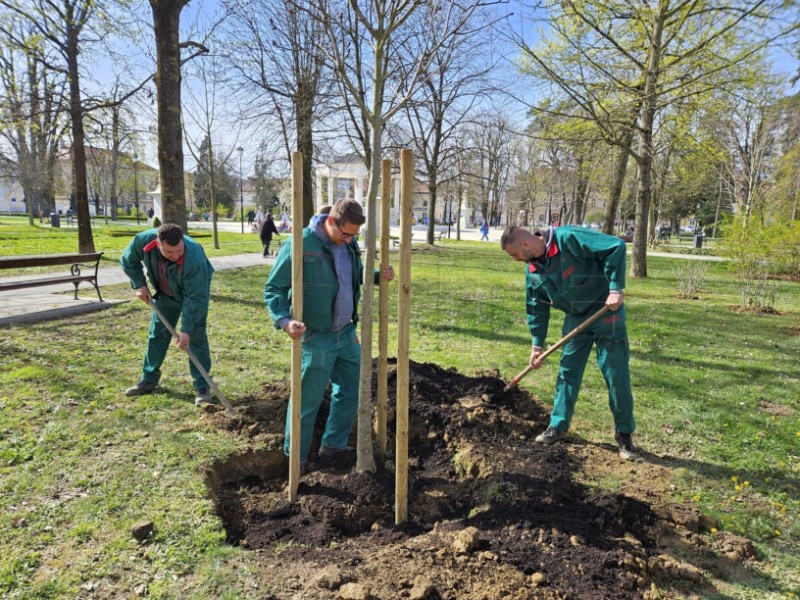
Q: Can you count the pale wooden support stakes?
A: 3